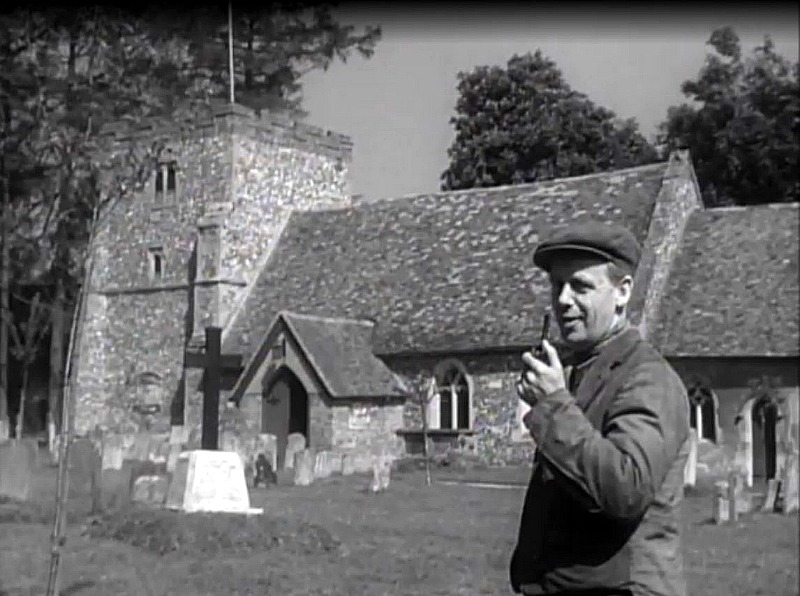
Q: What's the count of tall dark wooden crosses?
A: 1